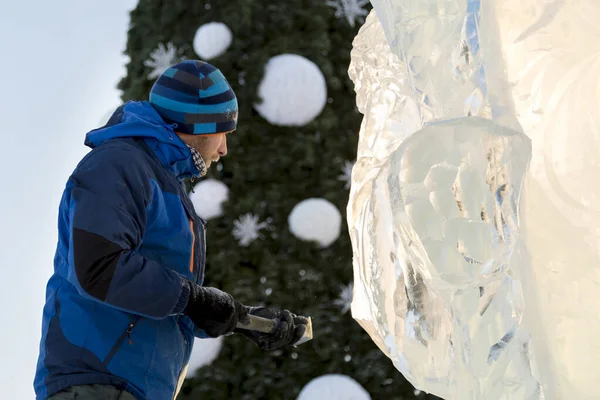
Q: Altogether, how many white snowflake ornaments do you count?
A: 5